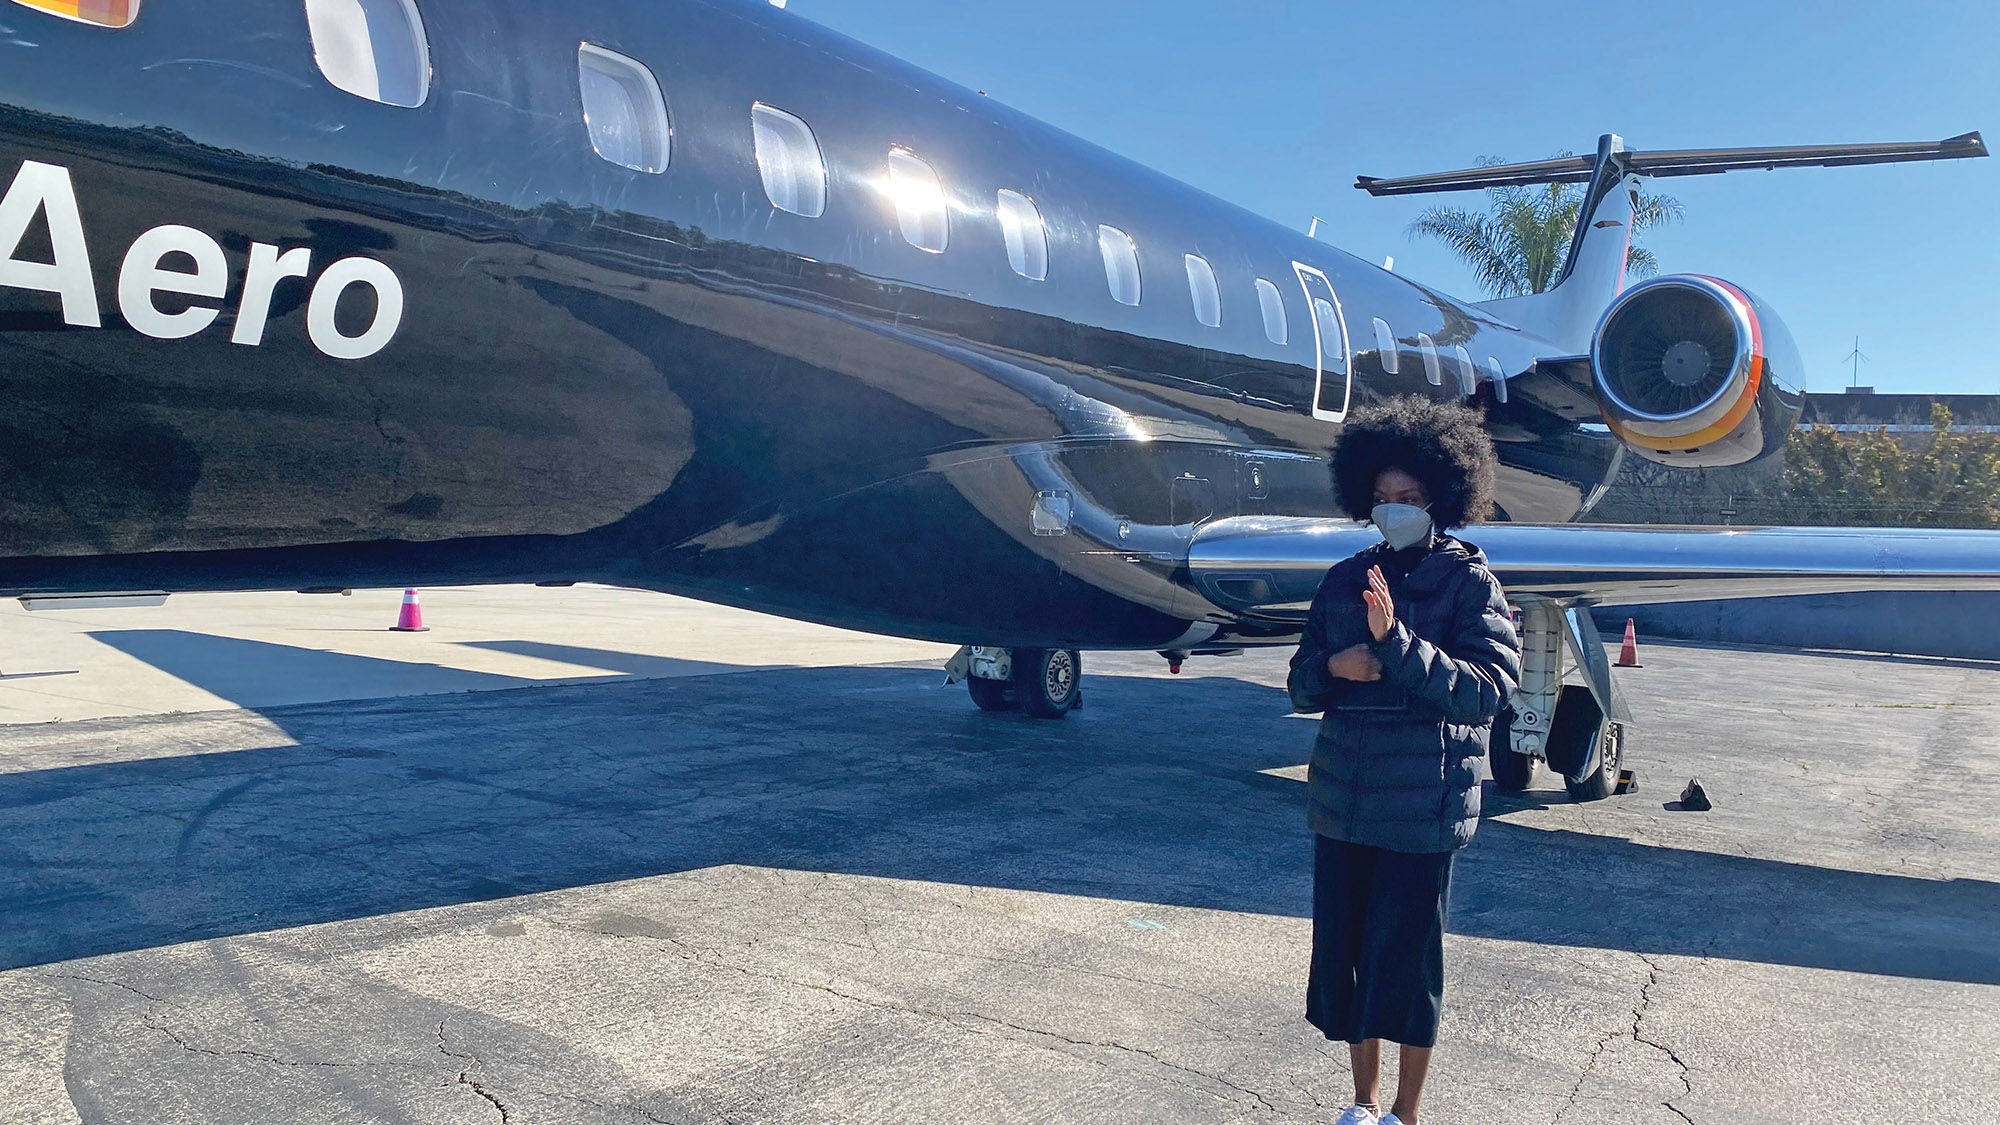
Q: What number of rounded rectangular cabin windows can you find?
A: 14